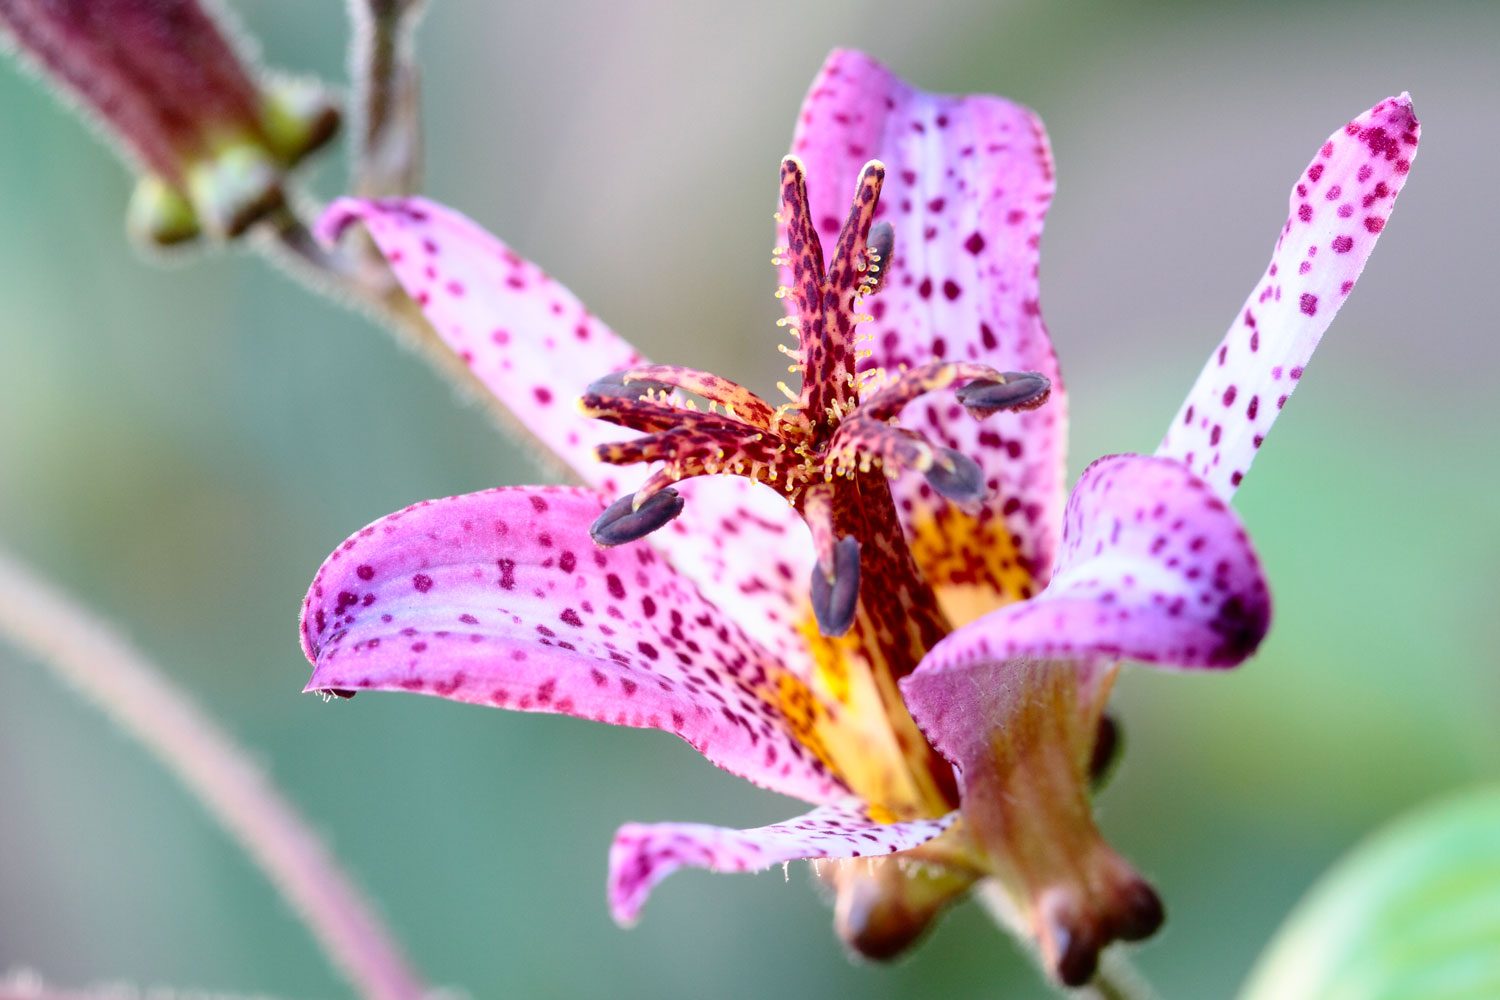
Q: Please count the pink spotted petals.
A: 6